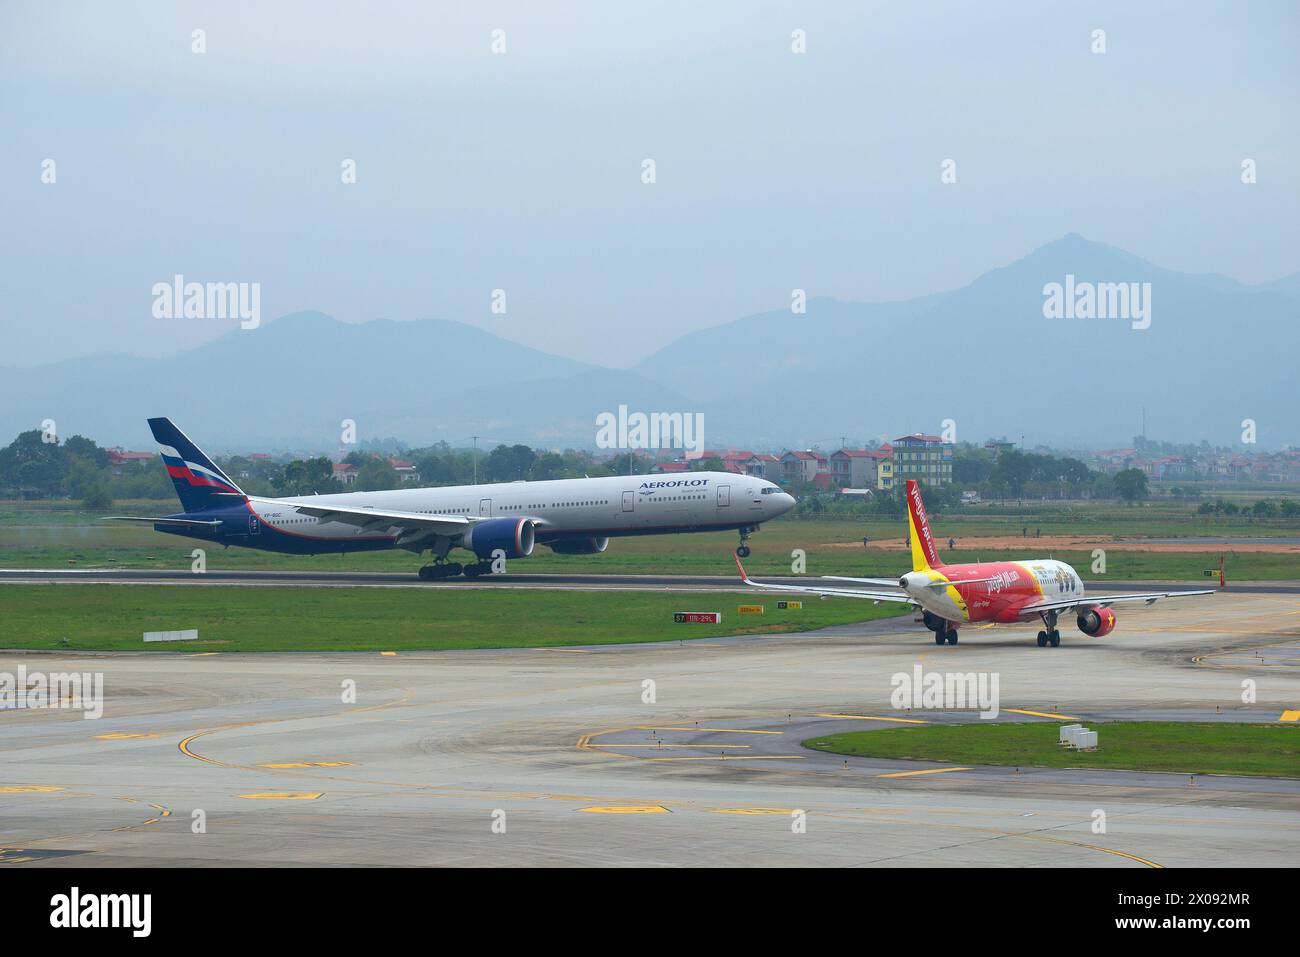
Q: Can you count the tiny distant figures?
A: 5